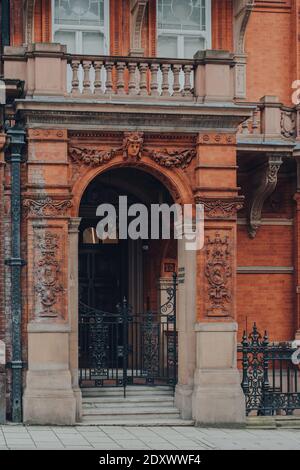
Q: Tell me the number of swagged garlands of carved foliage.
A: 2